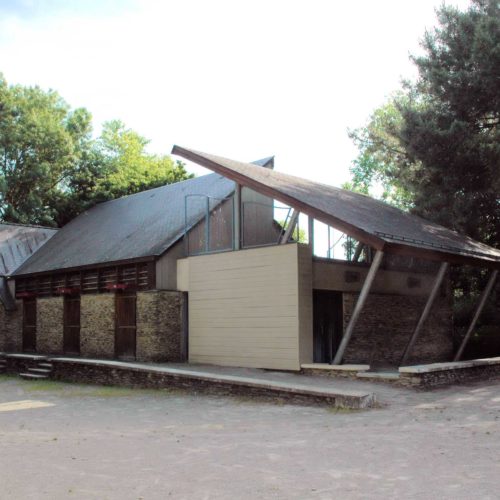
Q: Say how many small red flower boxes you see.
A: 3